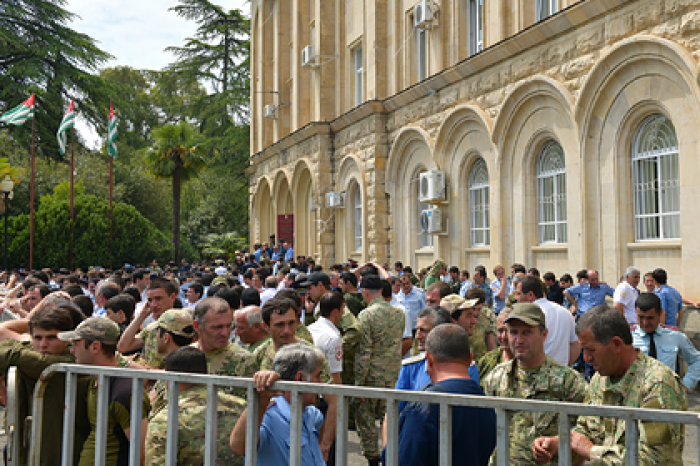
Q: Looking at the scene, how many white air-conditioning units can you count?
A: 6